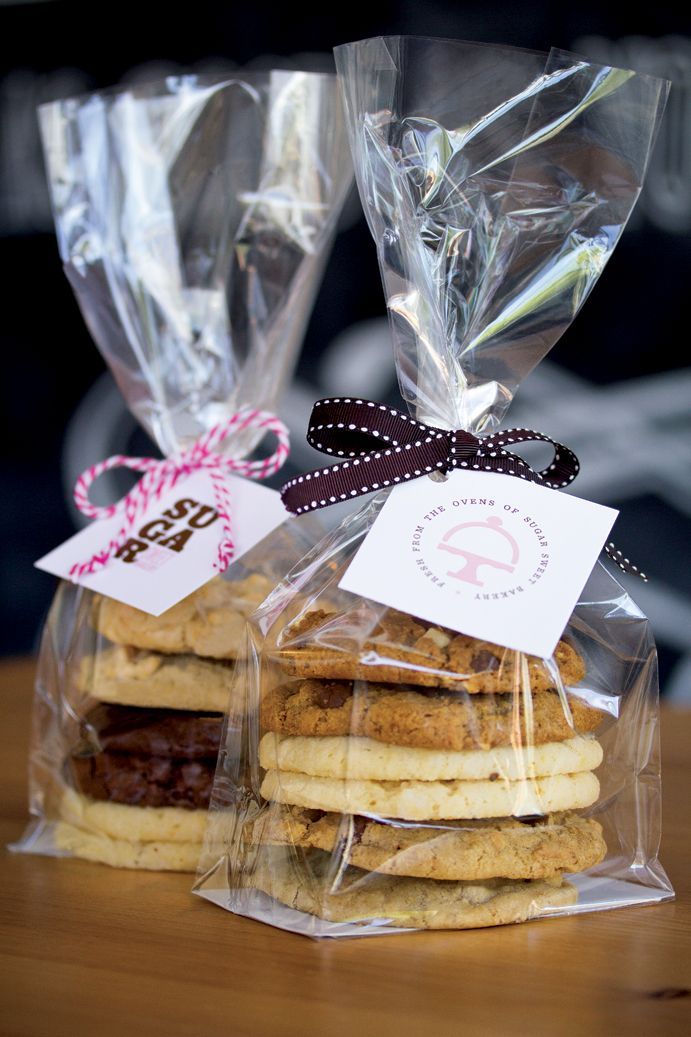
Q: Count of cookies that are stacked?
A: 12